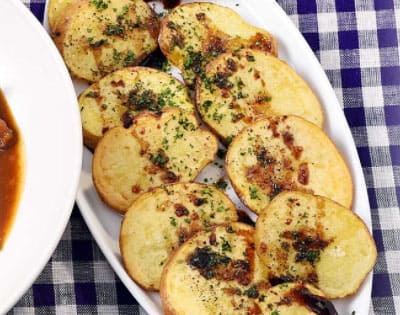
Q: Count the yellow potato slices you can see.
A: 11